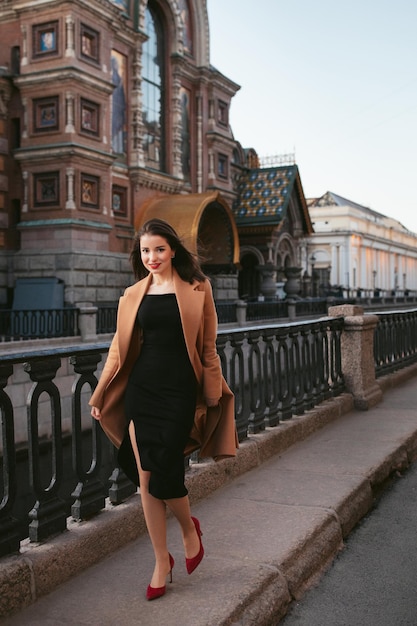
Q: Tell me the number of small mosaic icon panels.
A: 9